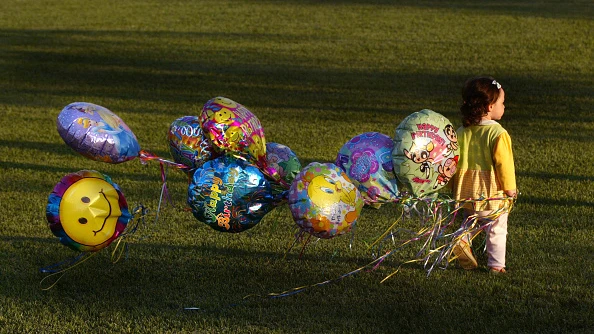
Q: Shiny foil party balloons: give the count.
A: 9